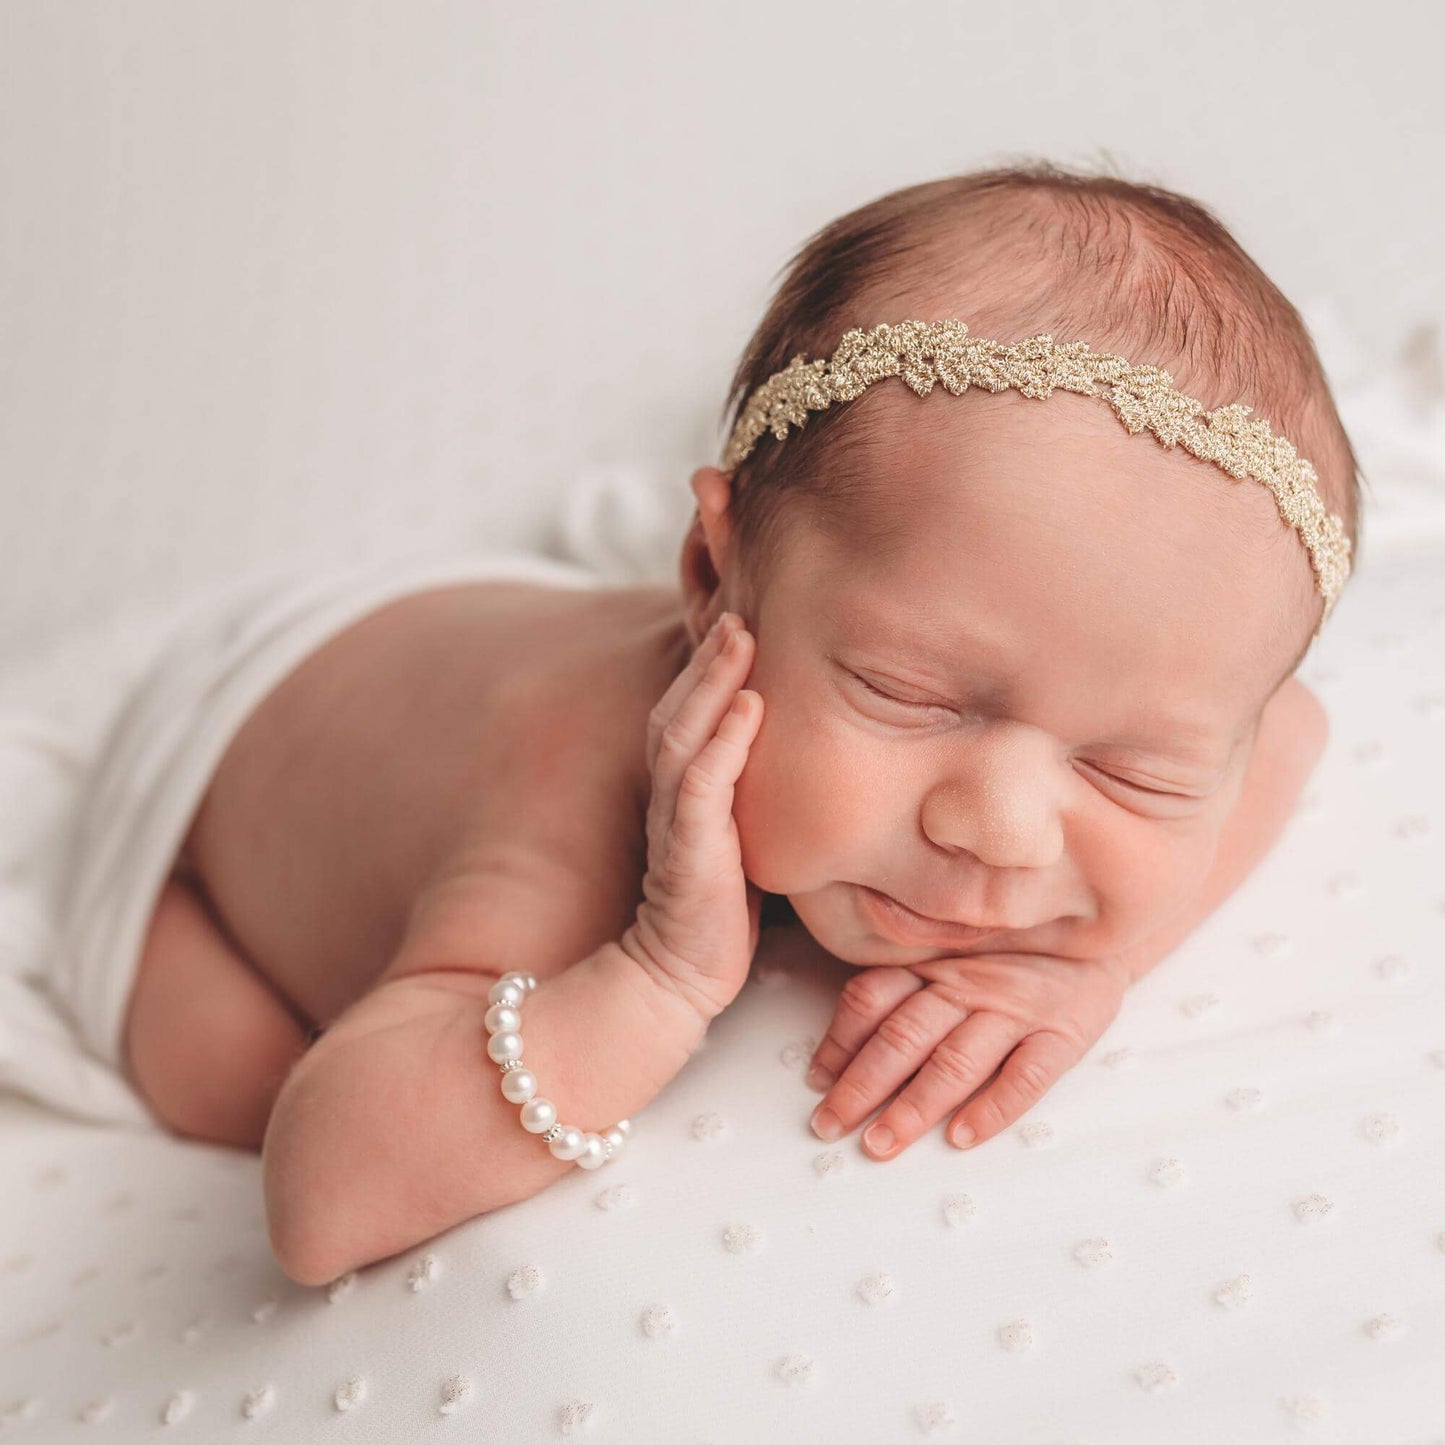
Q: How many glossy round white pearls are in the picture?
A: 11